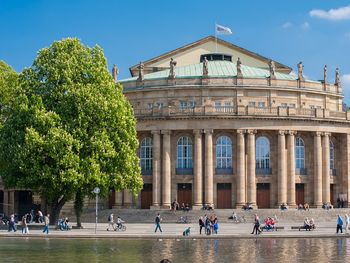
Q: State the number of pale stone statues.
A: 9